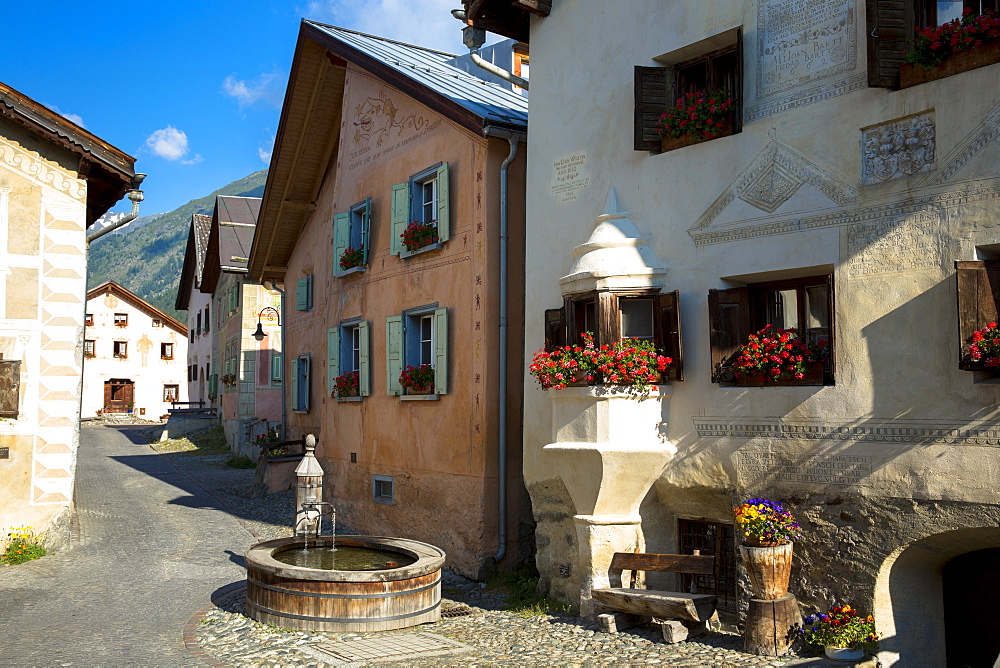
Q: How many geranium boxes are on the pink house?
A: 4